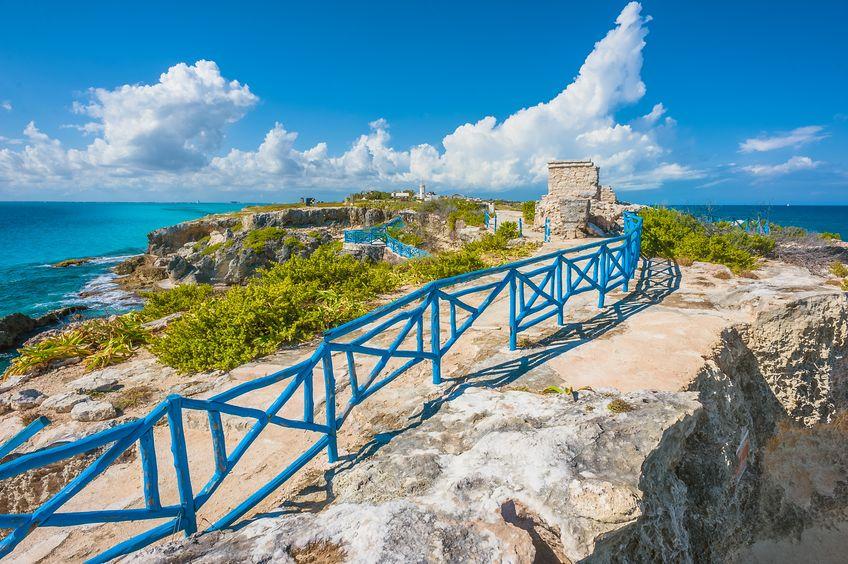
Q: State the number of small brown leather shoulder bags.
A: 0